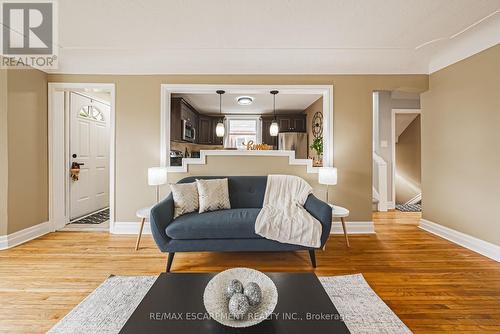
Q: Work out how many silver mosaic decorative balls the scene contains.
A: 3